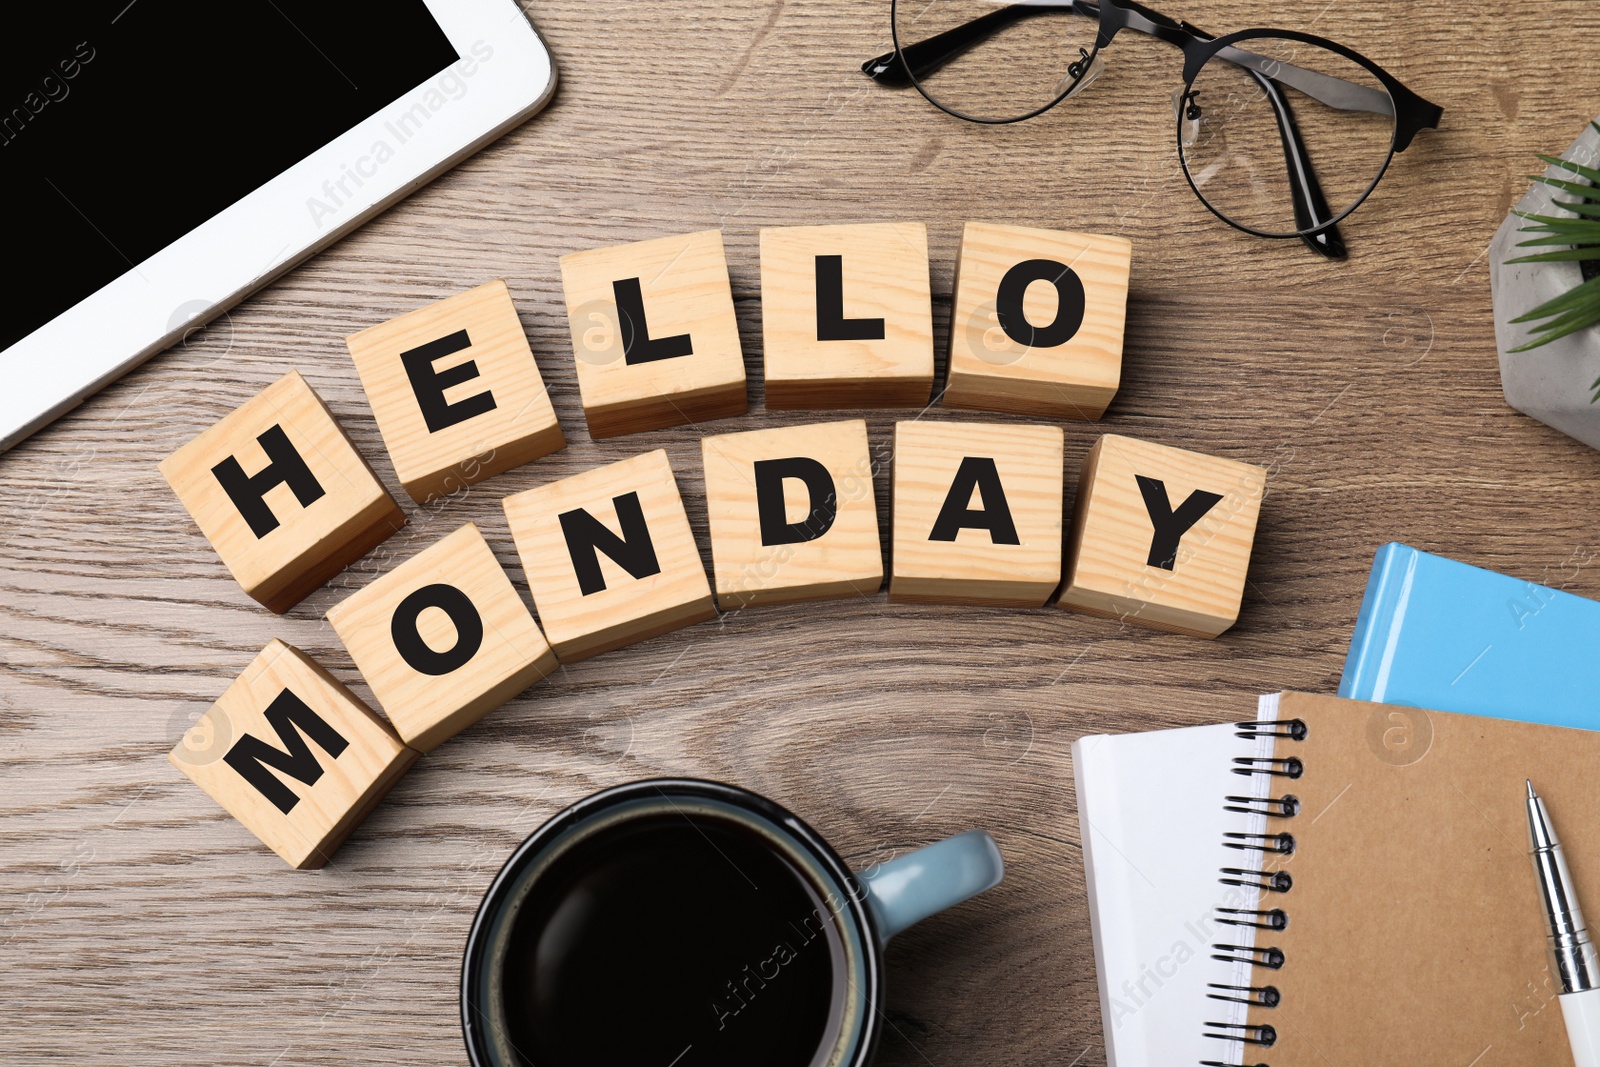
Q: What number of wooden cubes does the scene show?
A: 11